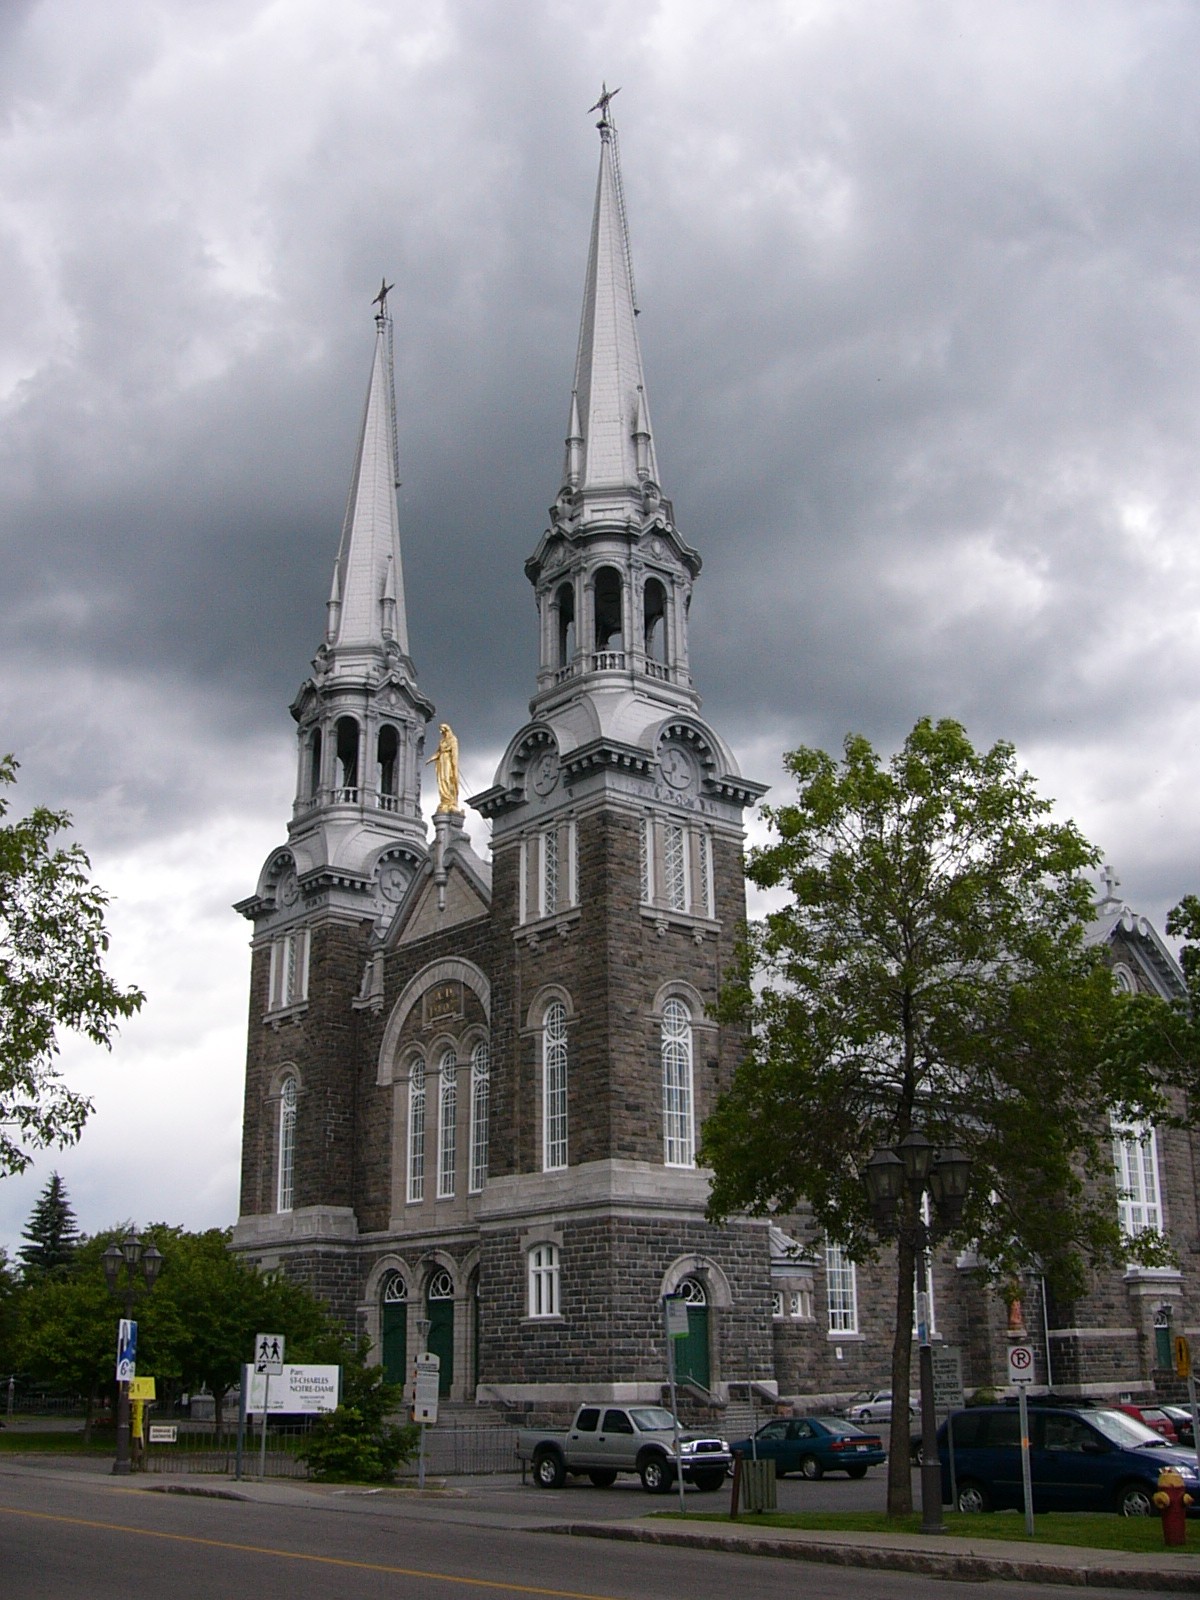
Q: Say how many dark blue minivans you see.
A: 1